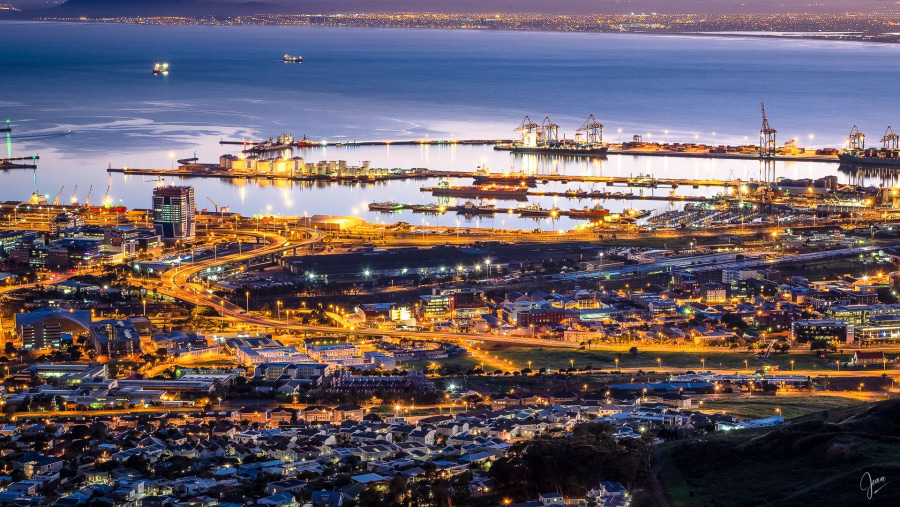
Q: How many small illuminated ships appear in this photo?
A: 2